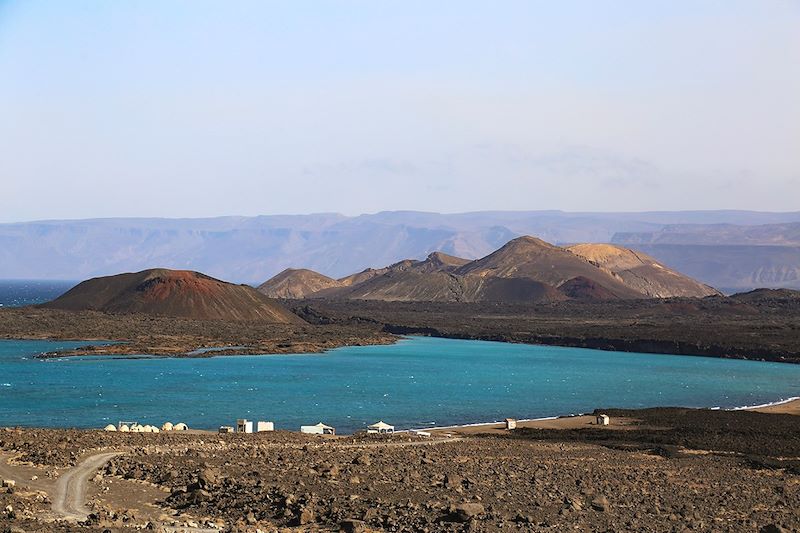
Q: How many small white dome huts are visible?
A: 8